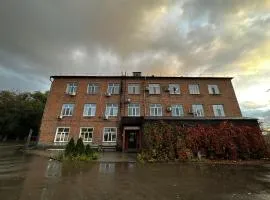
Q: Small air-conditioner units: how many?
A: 9